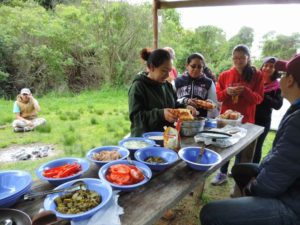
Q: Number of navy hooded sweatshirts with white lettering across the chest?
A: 1